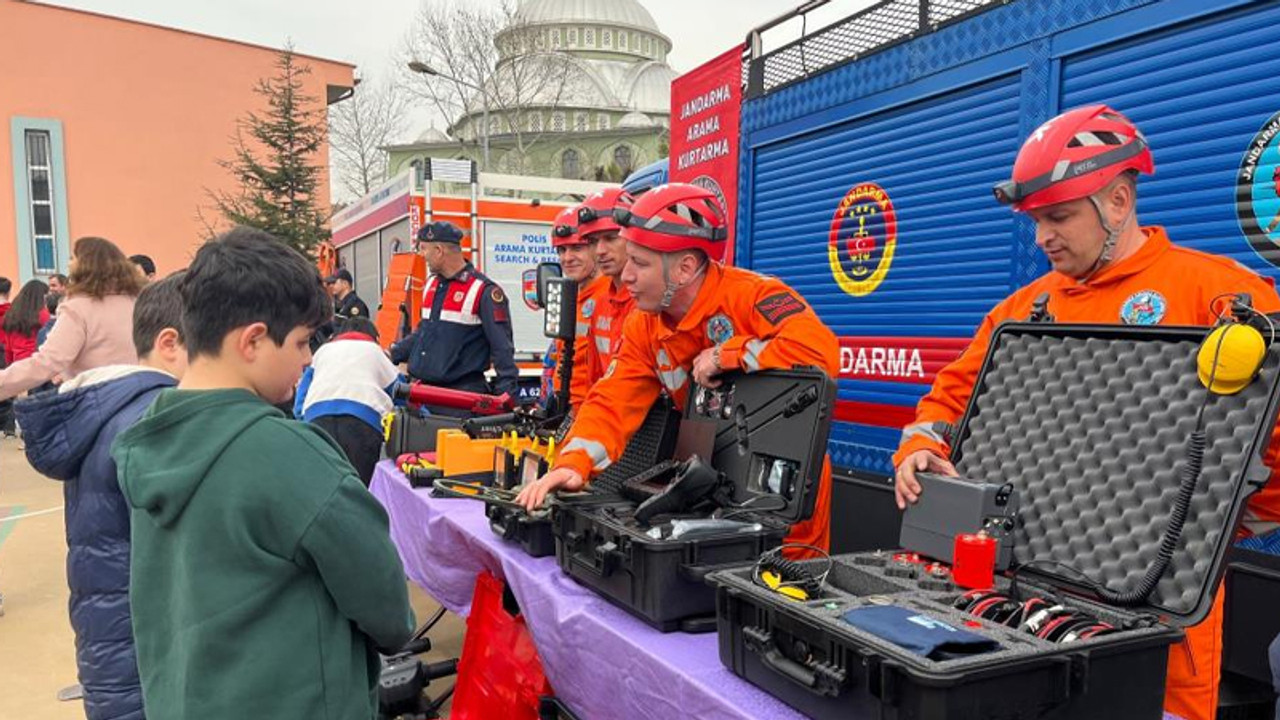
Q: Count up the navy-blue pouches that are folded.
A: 1